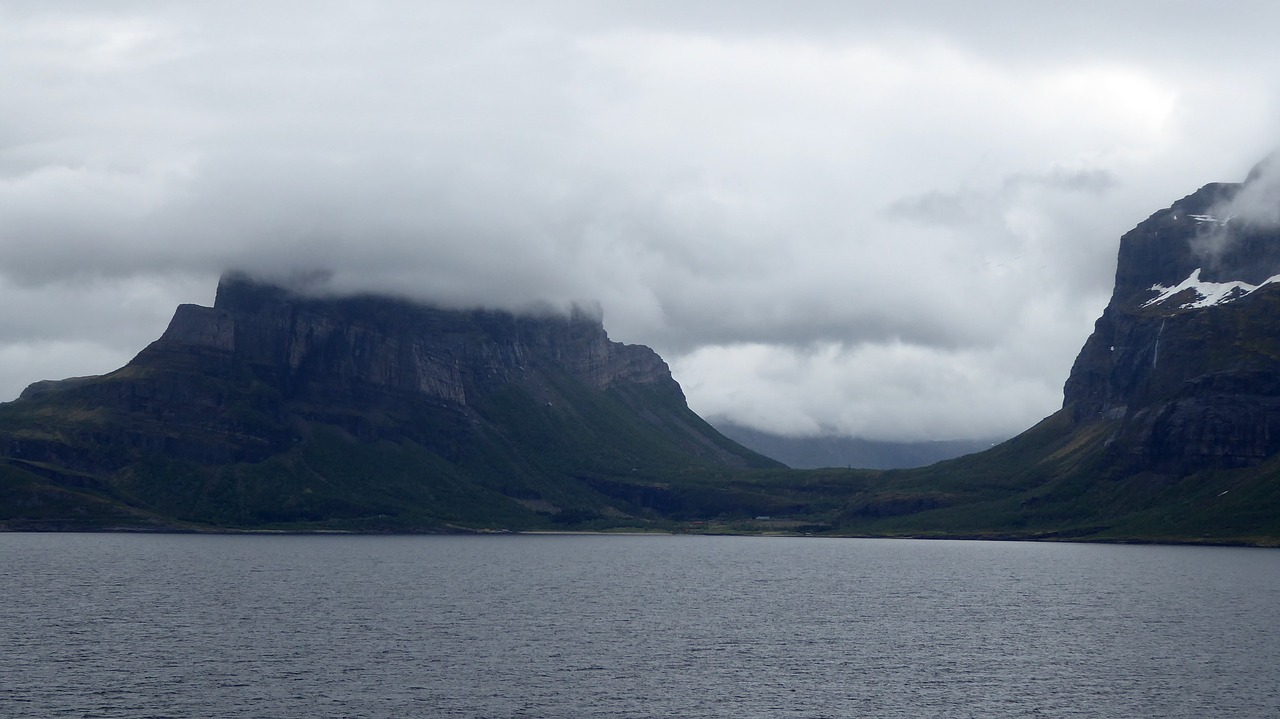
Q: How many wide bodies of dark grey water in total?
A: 1